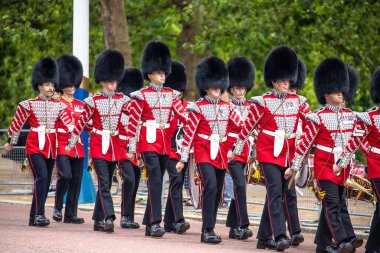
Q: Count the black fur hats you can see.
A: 13